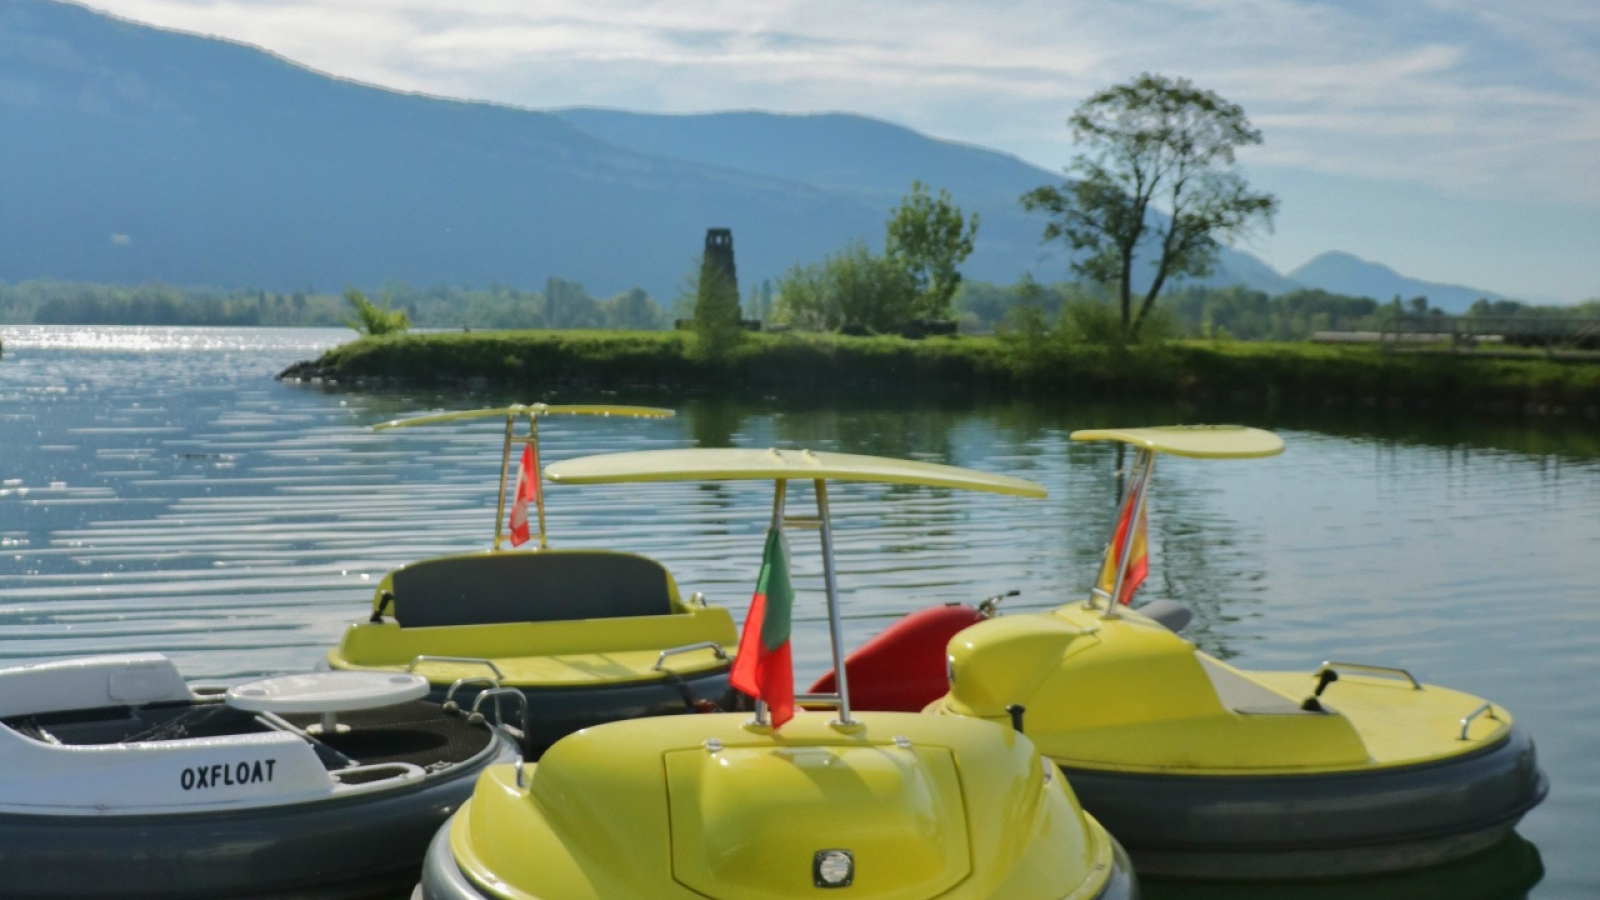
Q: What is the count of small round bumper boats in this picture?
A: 4